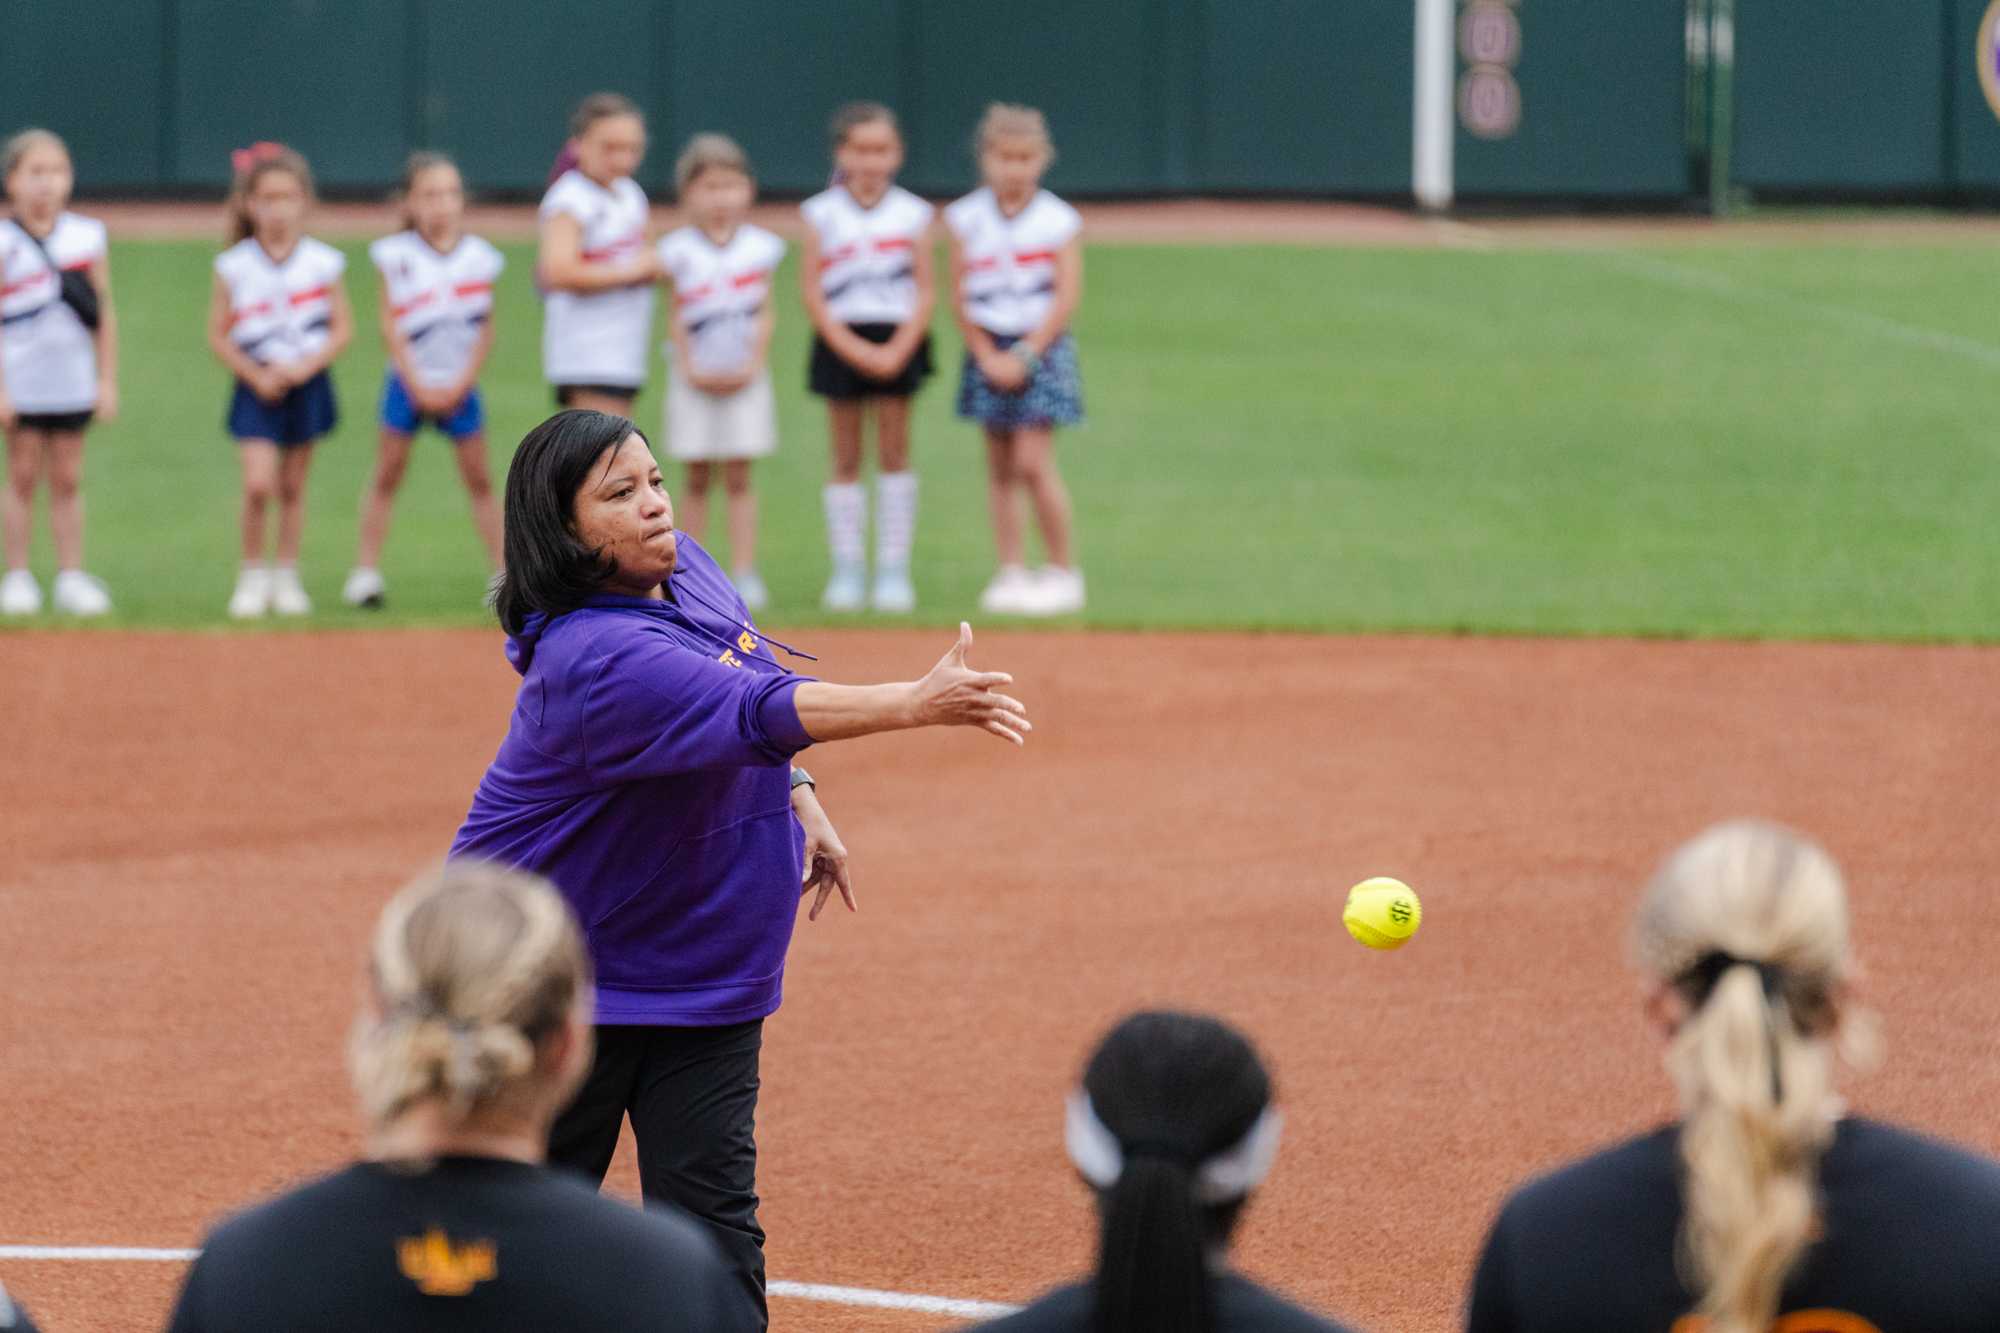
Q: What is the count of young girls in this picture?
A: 7